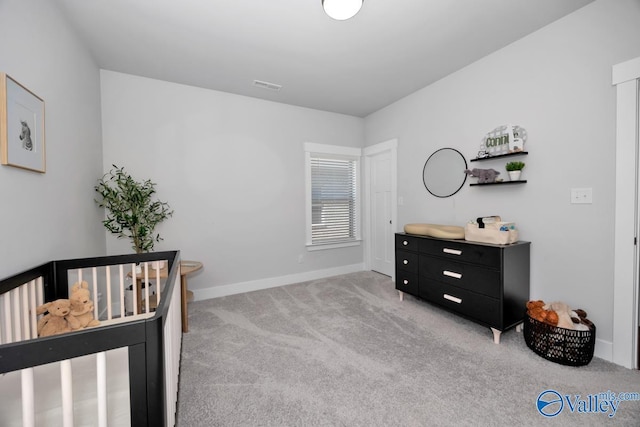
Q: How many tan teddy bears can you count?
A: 2